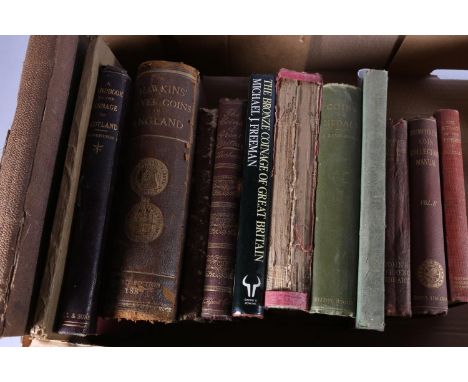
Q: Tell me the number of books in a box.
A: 13